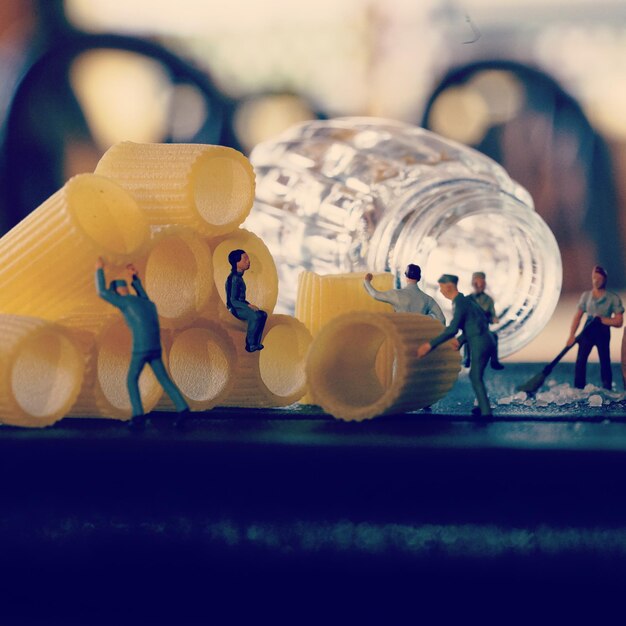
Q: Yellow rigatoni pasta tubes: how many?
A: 10